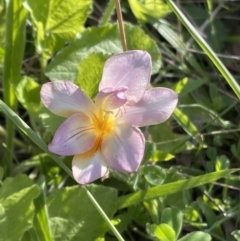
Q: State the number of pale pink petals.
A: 6